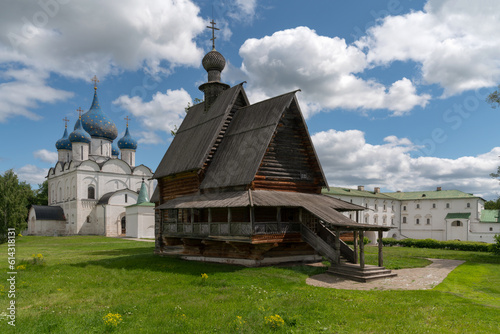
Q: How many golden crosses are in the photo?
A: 4